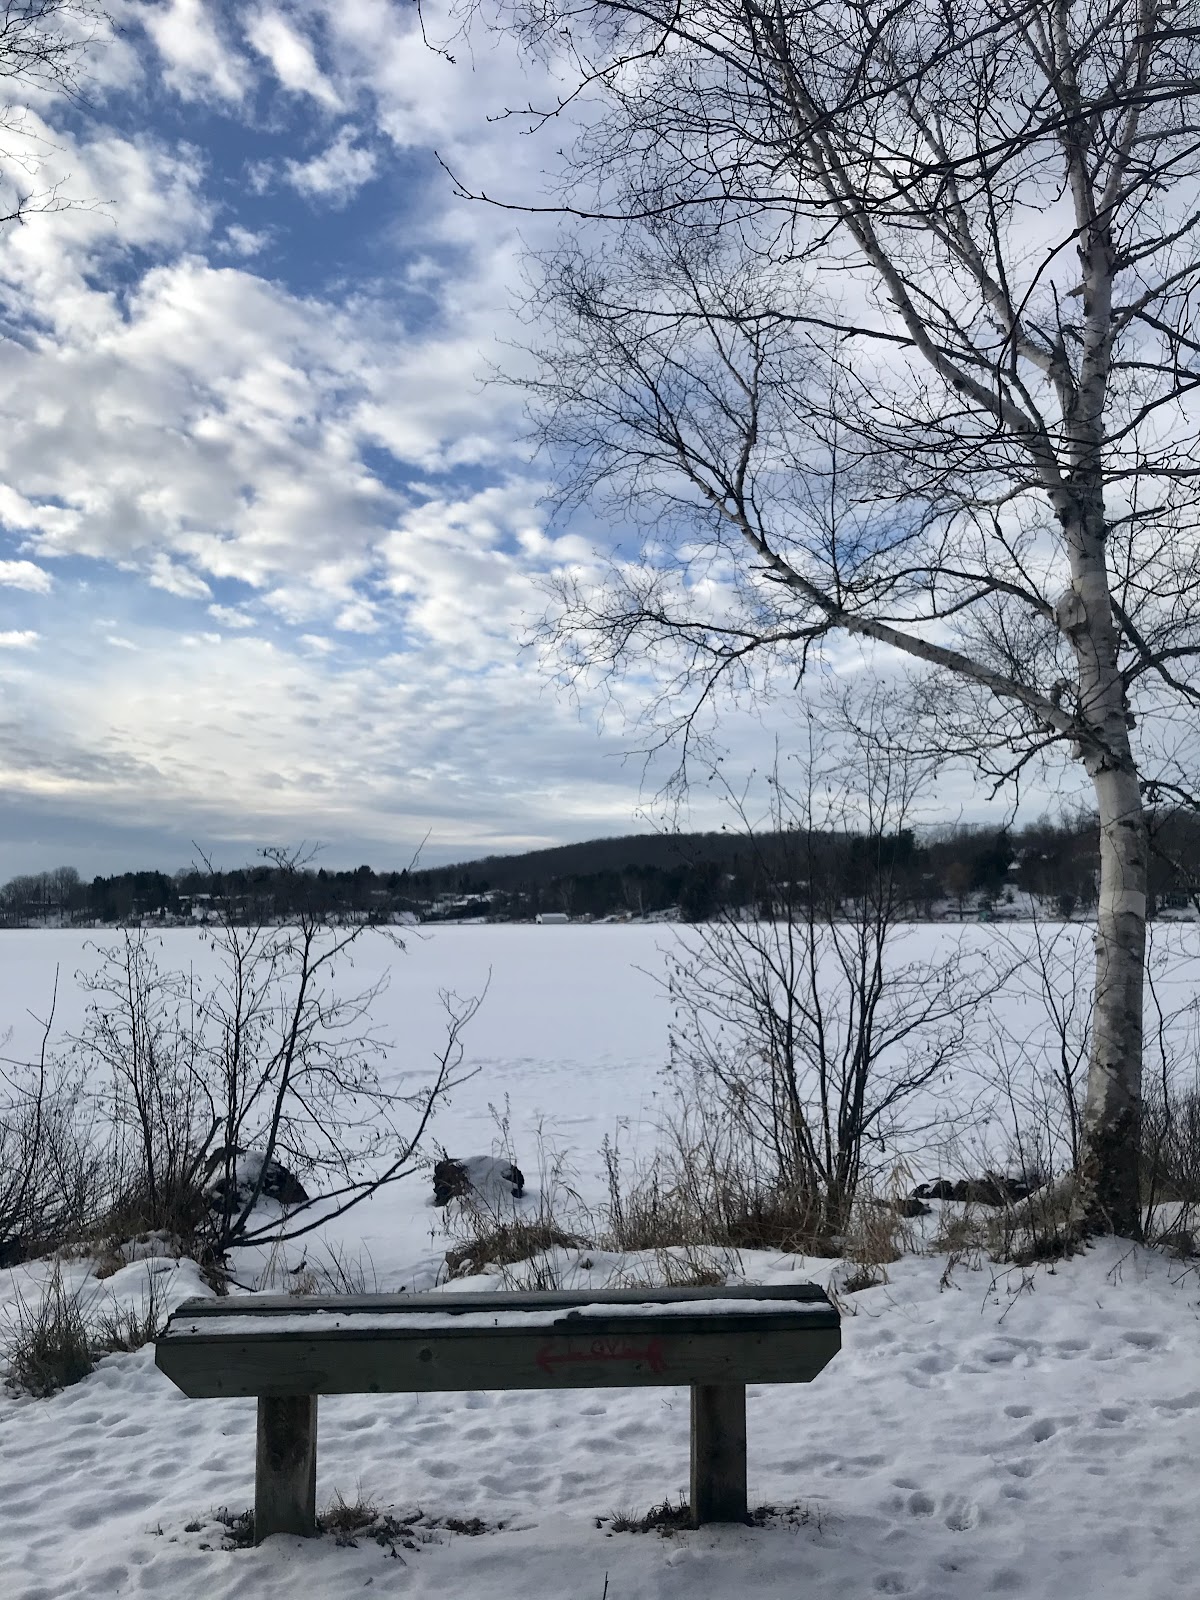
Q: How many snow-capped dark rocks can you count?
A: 2